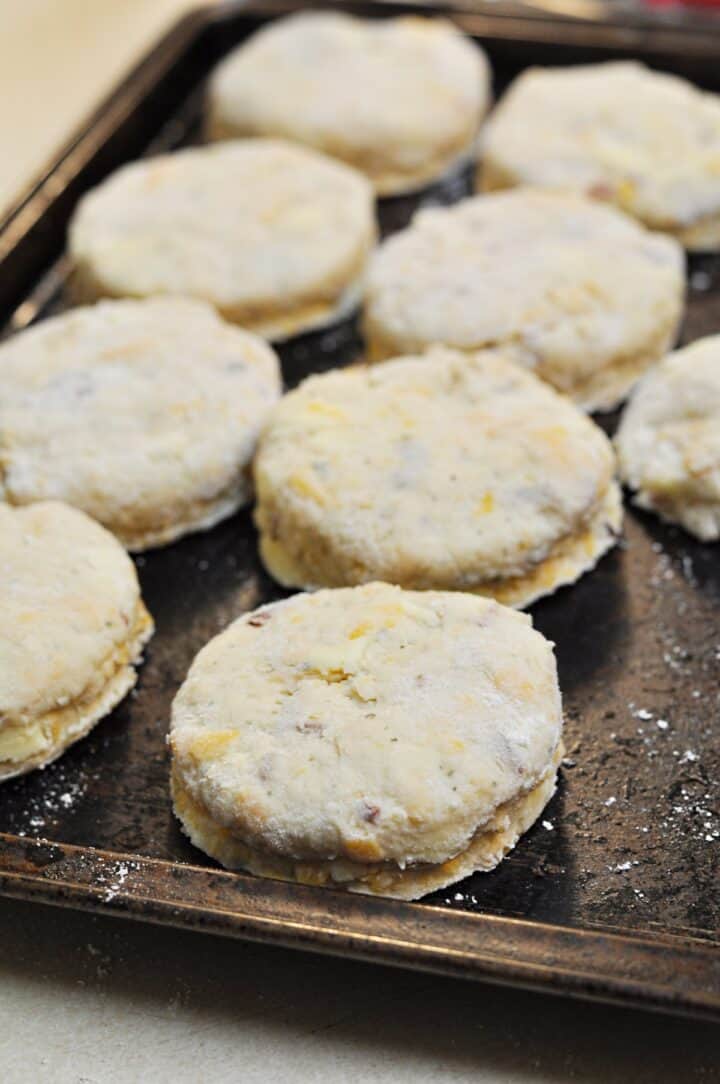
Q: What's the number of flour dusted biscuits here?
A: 9